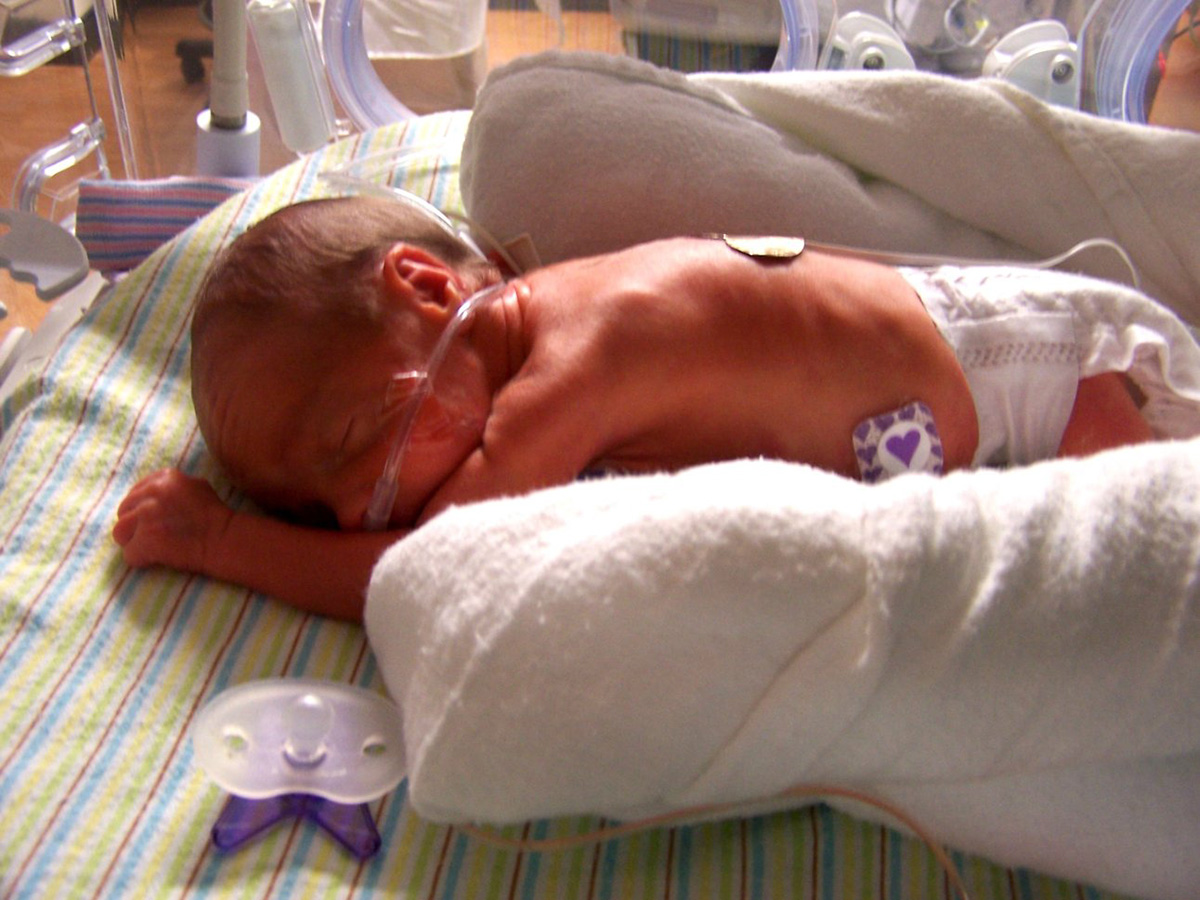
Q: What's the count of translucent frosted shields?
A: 1